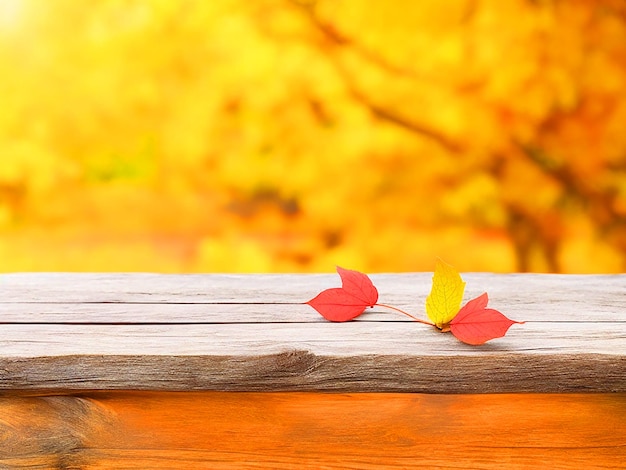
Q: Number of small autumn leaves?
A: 3